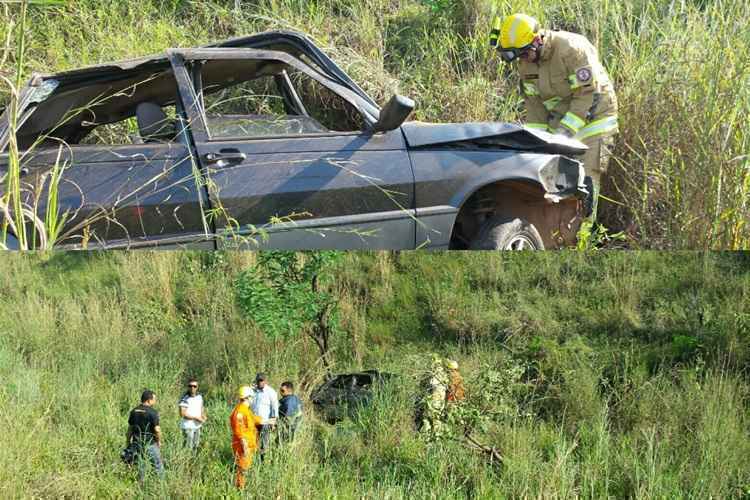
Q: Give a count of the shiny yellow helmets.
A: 3